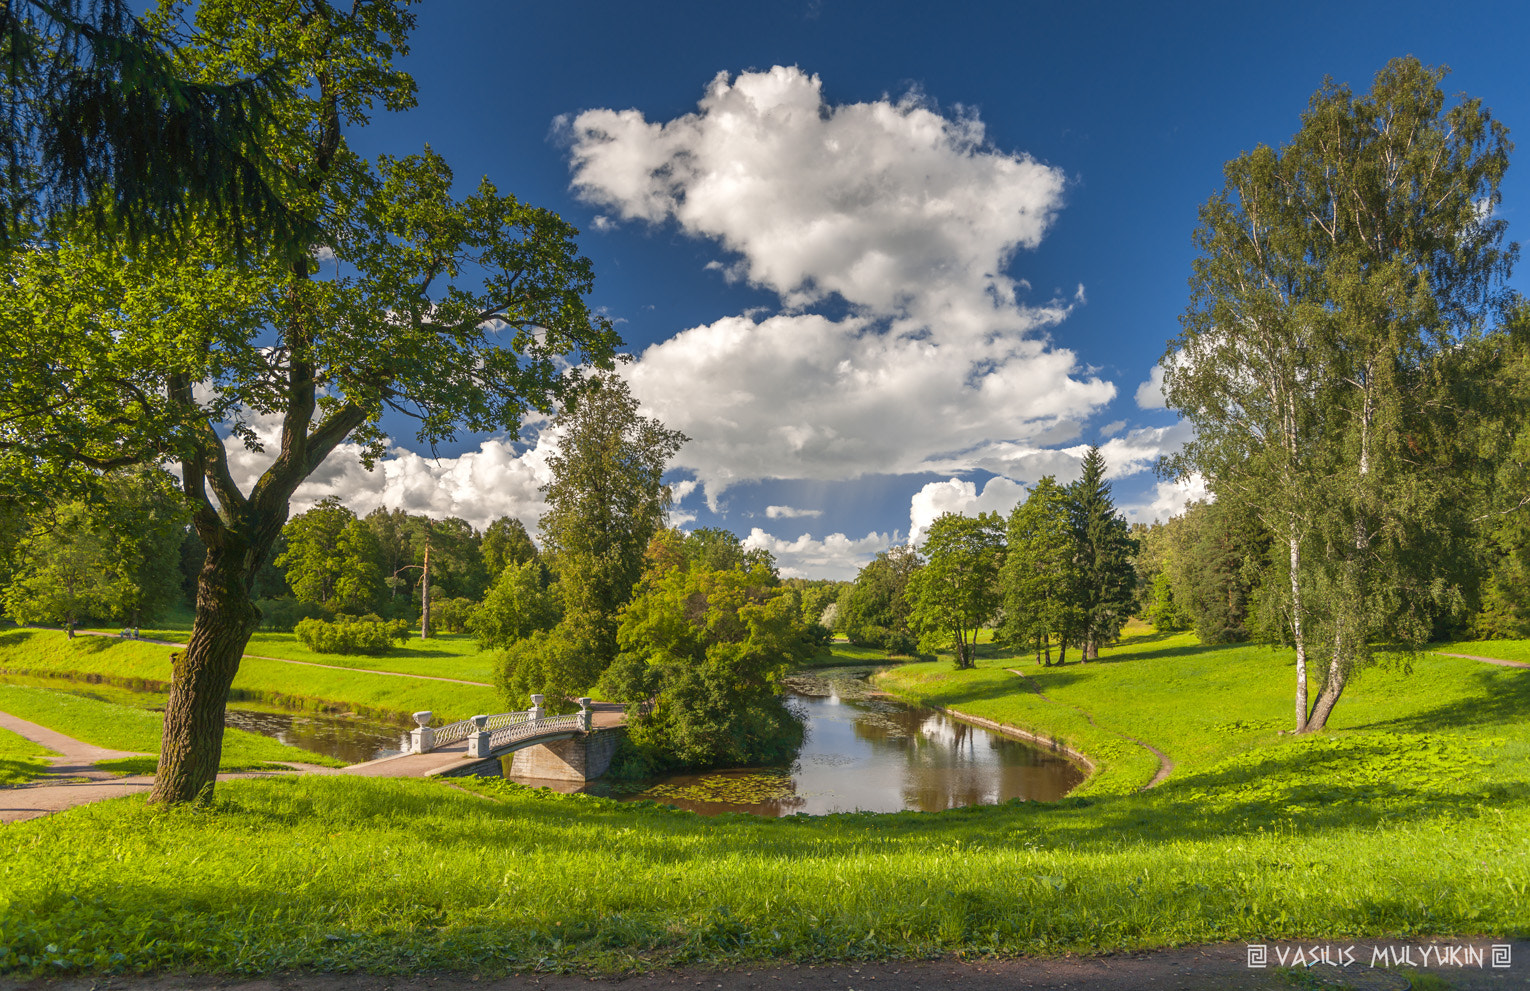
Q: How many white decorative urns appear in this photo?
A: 4